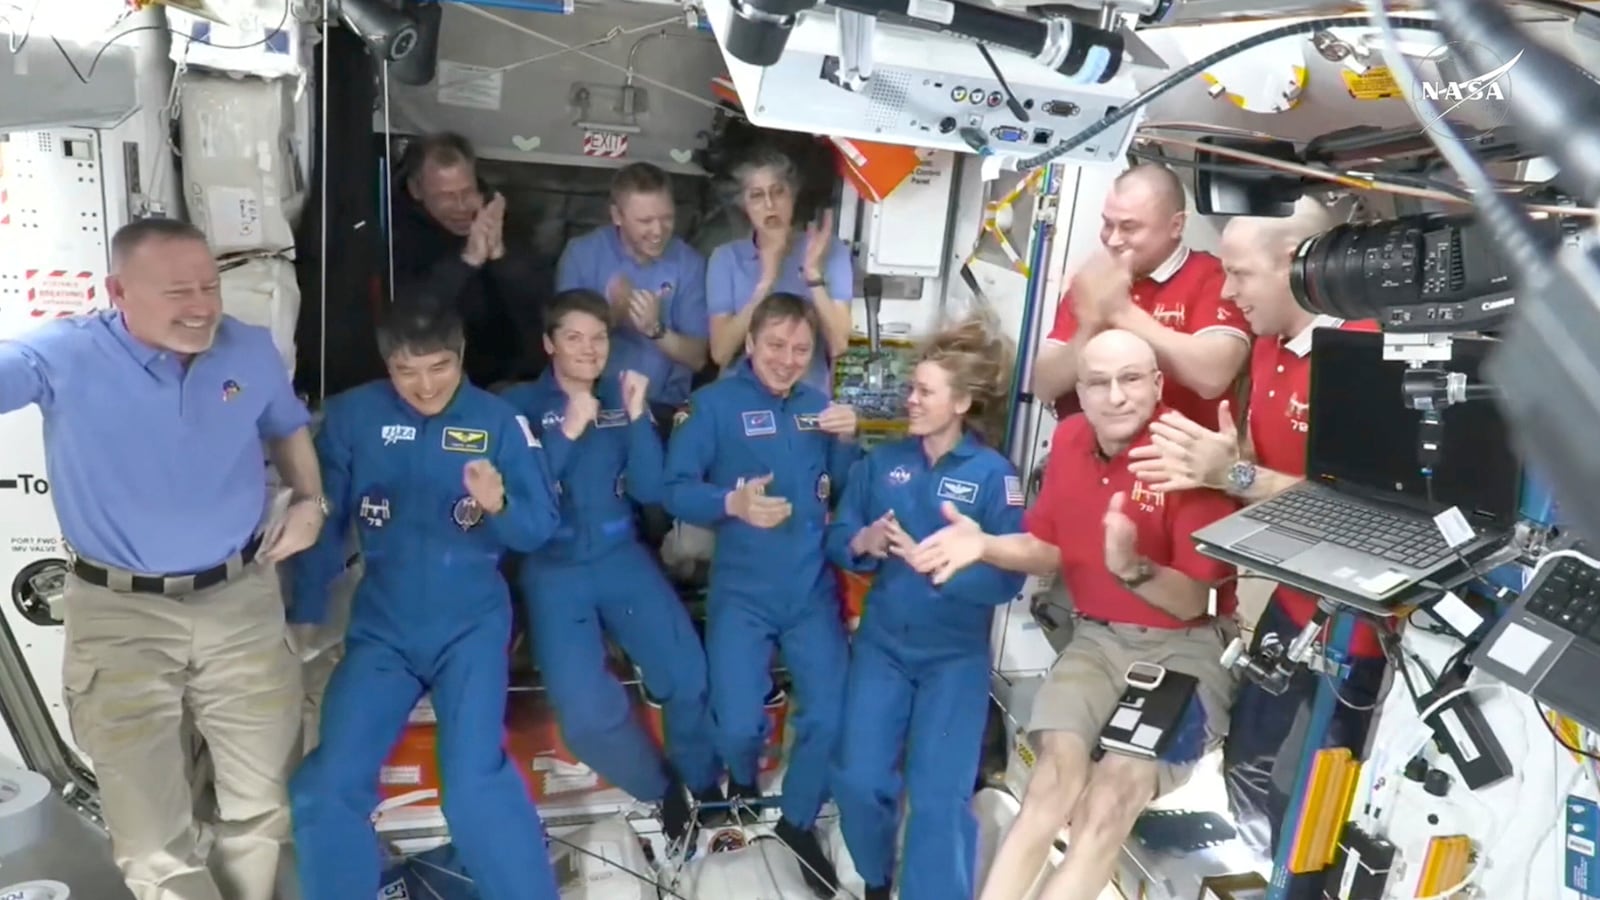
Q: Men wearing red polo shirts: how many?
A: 3